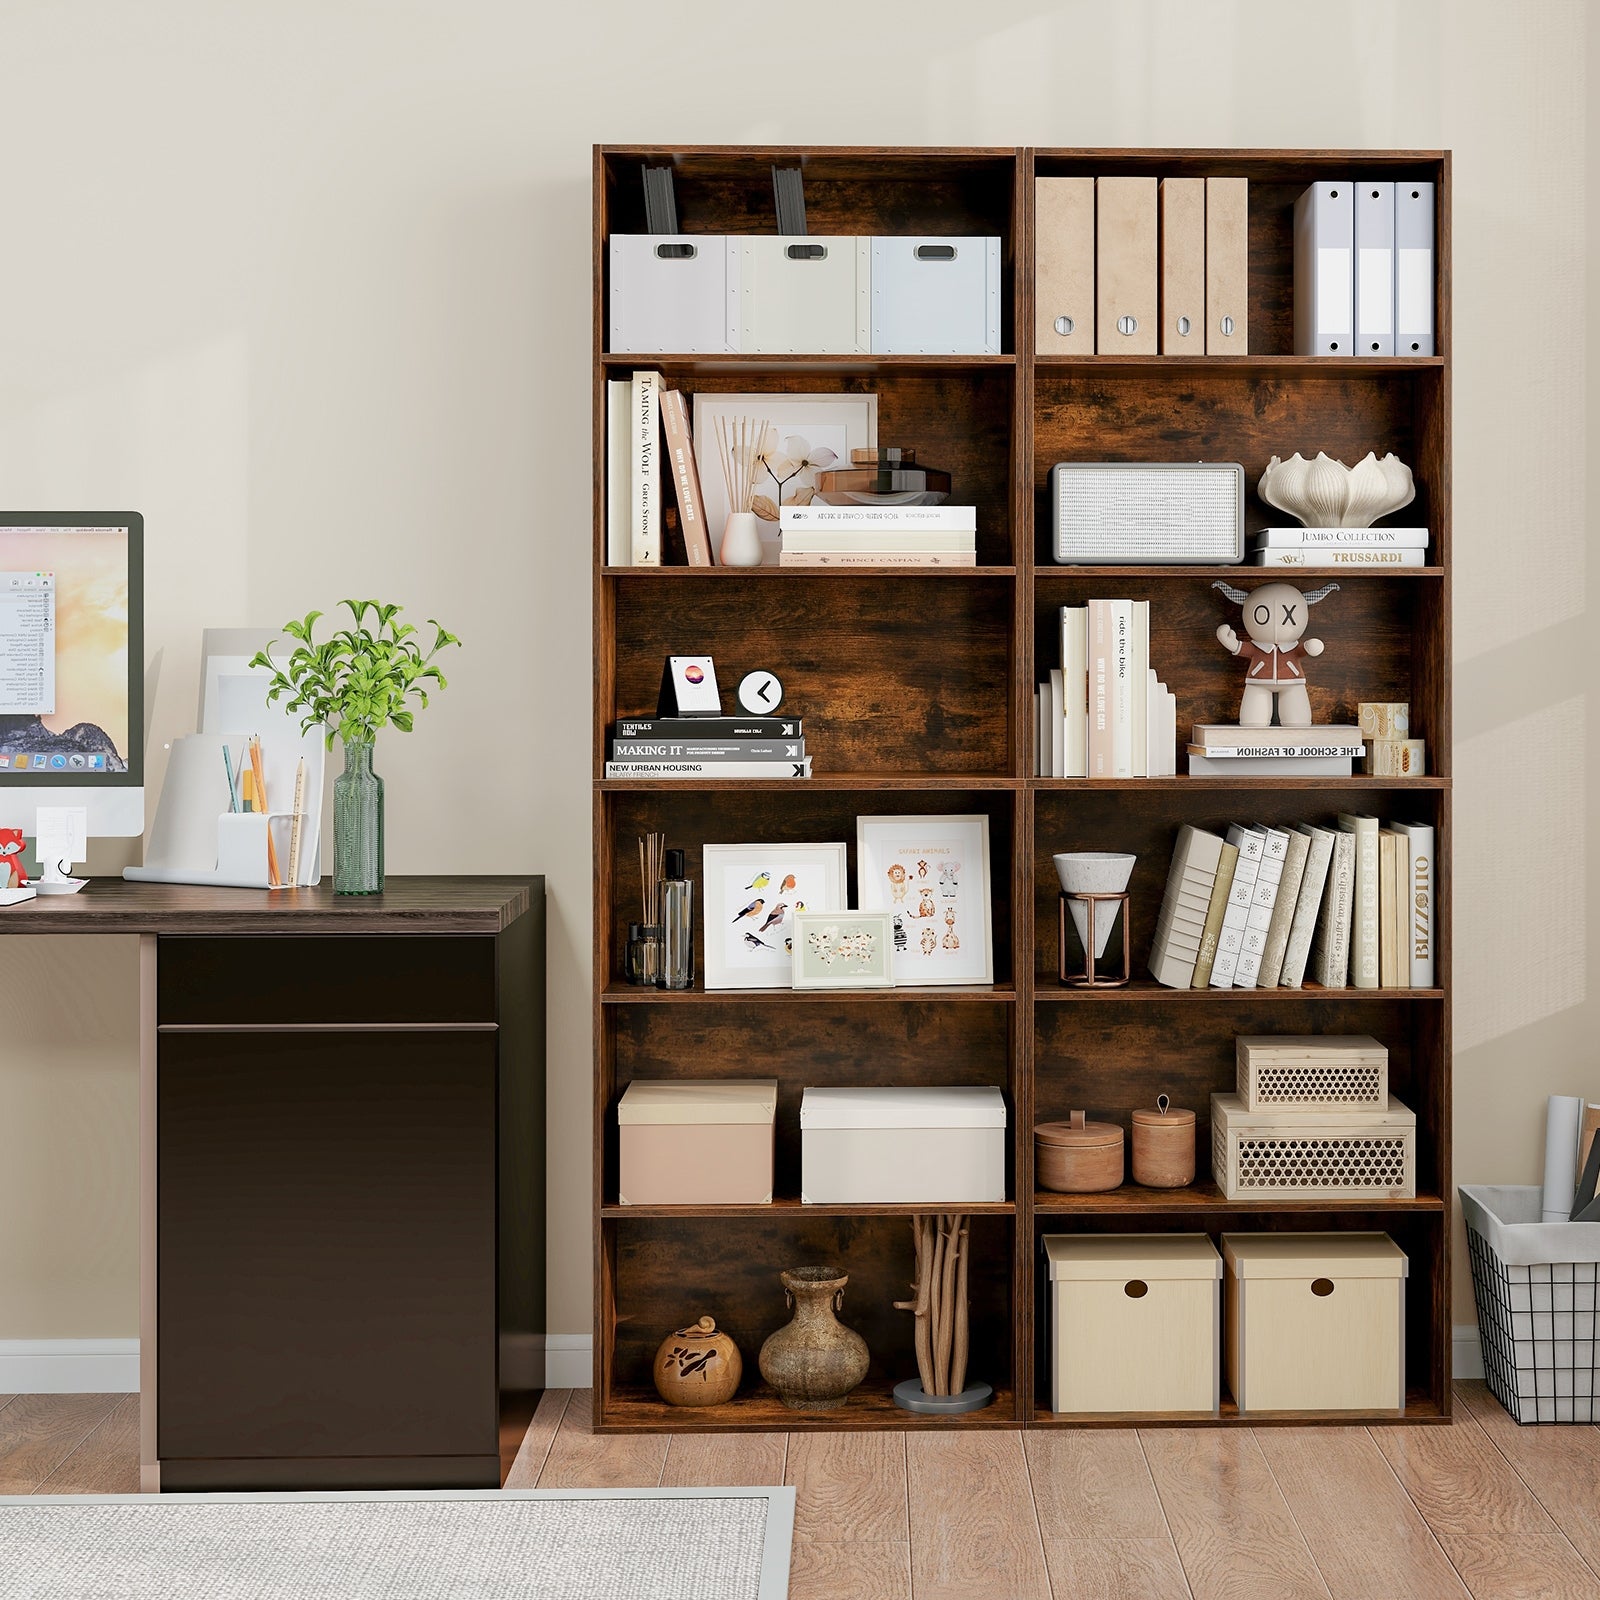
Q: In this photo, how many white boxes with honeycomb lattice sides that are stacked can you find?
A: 2